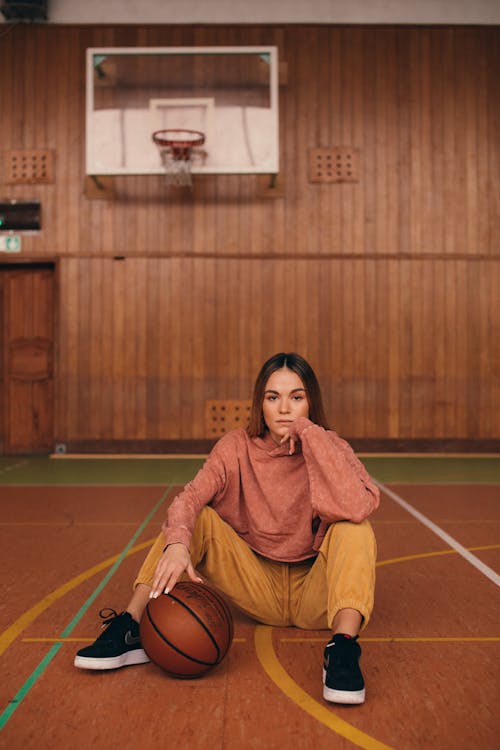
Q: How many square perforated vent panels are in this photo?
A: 3